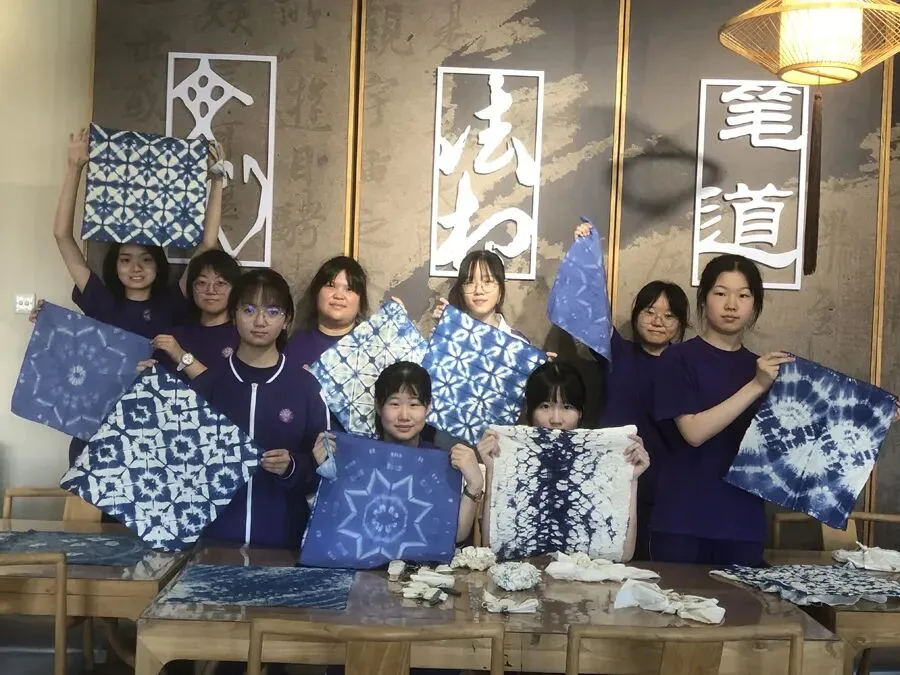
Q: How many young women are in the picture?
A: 9